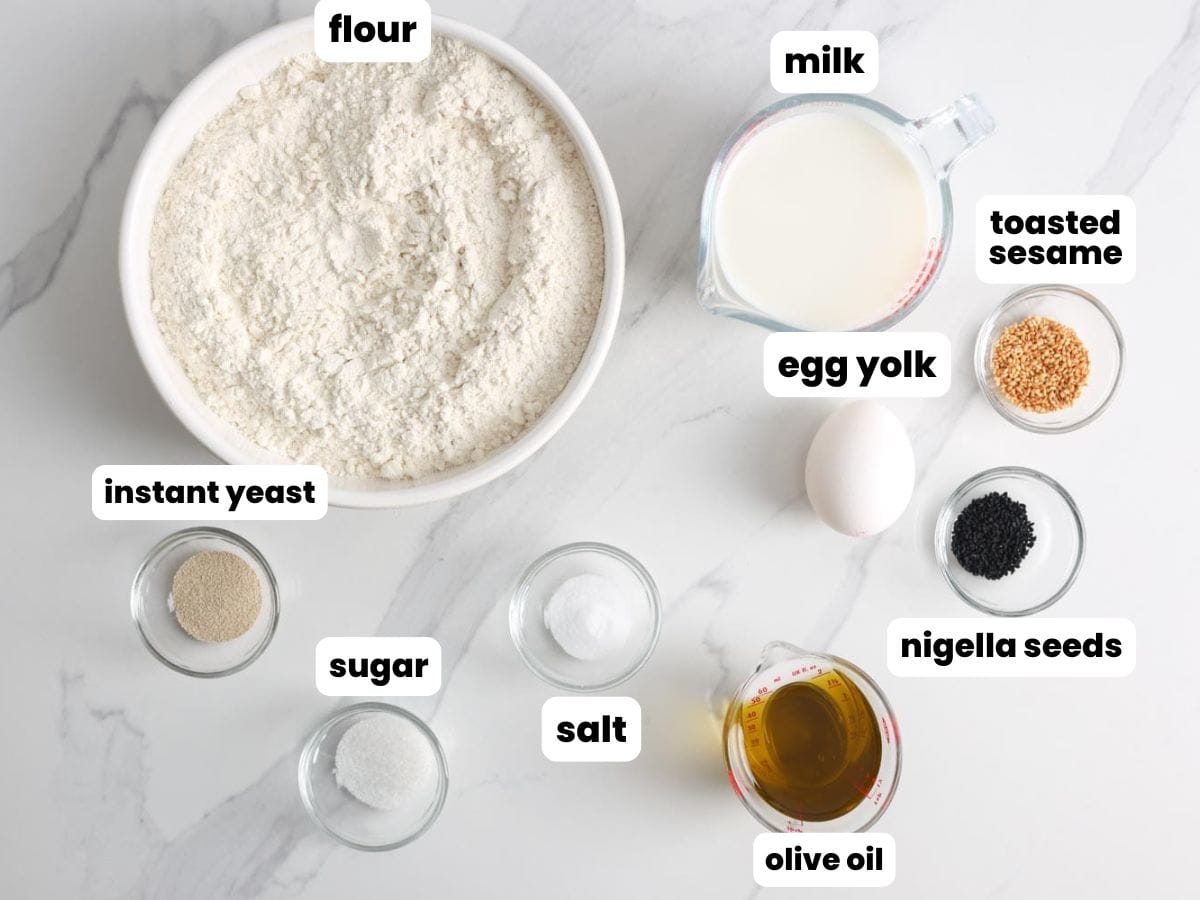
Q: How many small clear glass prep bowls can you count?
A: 5